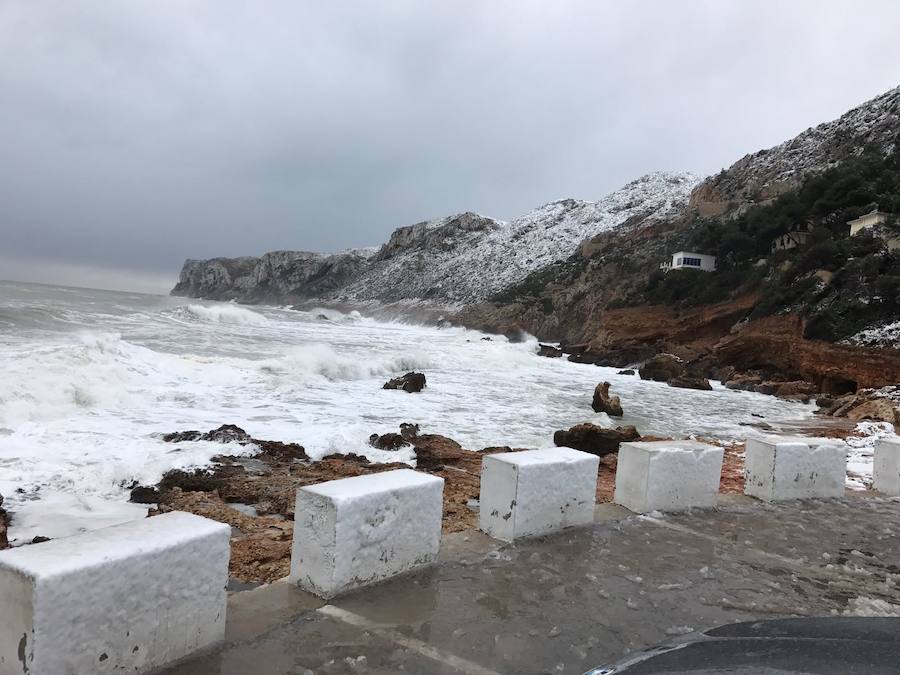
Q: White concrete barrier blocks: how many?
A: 6